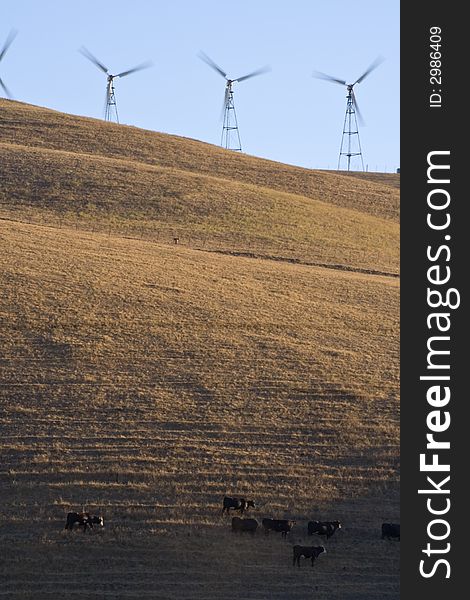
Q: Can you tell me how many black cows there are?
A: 7